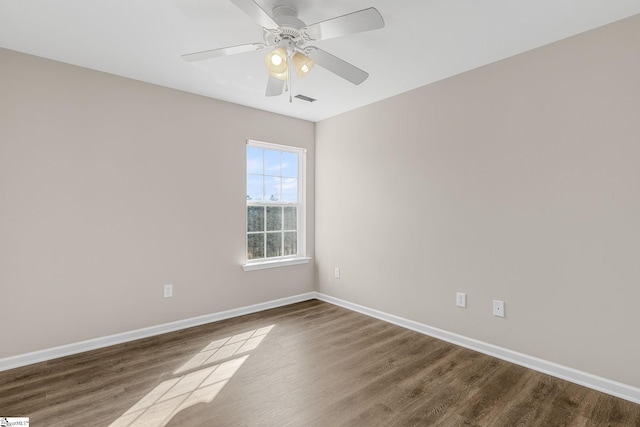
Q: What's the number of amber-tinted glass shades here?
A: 3